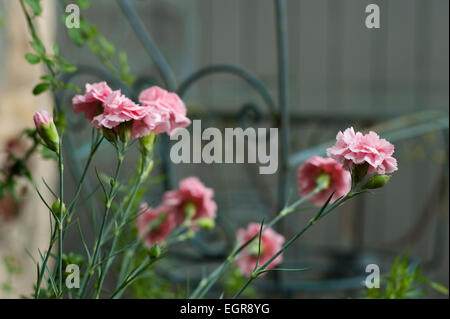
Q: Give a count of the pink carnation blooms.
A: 8